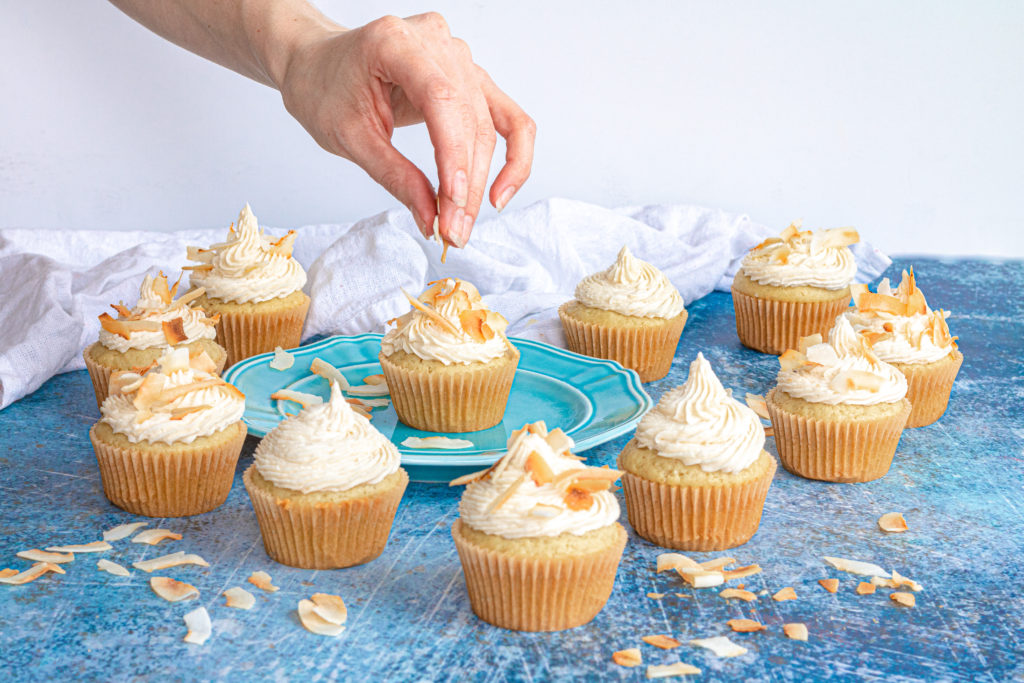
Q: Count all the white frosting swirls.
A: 11